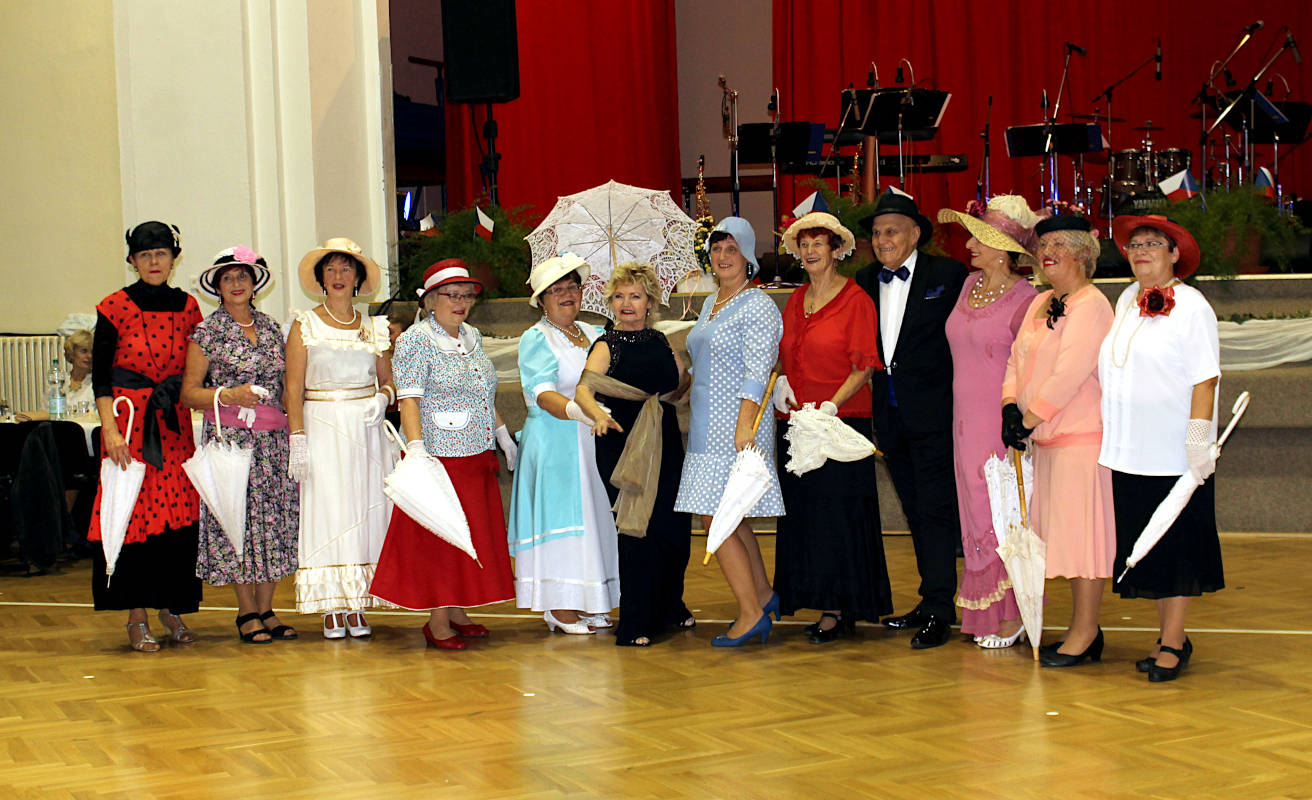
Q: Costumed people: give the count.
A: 12